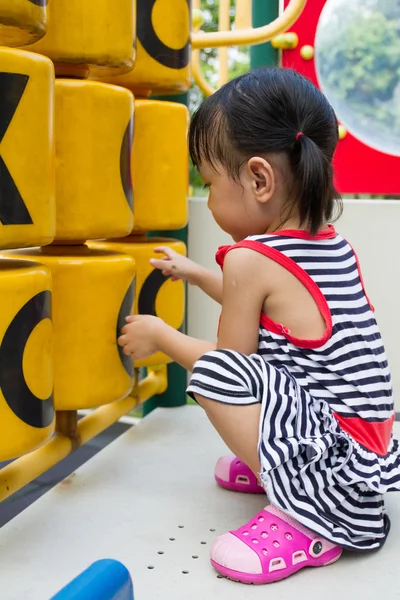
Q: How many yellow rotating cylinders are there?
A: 9